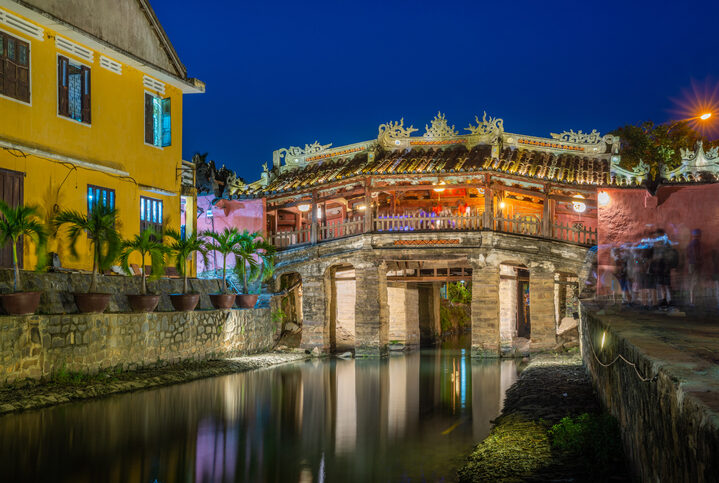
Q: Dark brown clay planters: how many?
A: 6